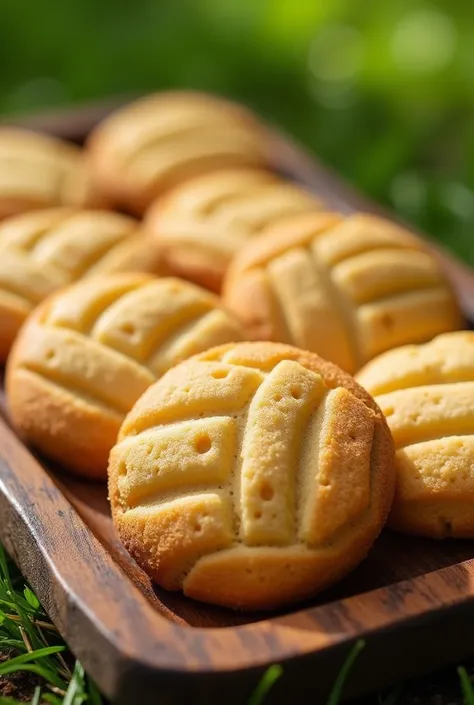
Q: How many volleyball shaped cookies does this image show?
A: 8